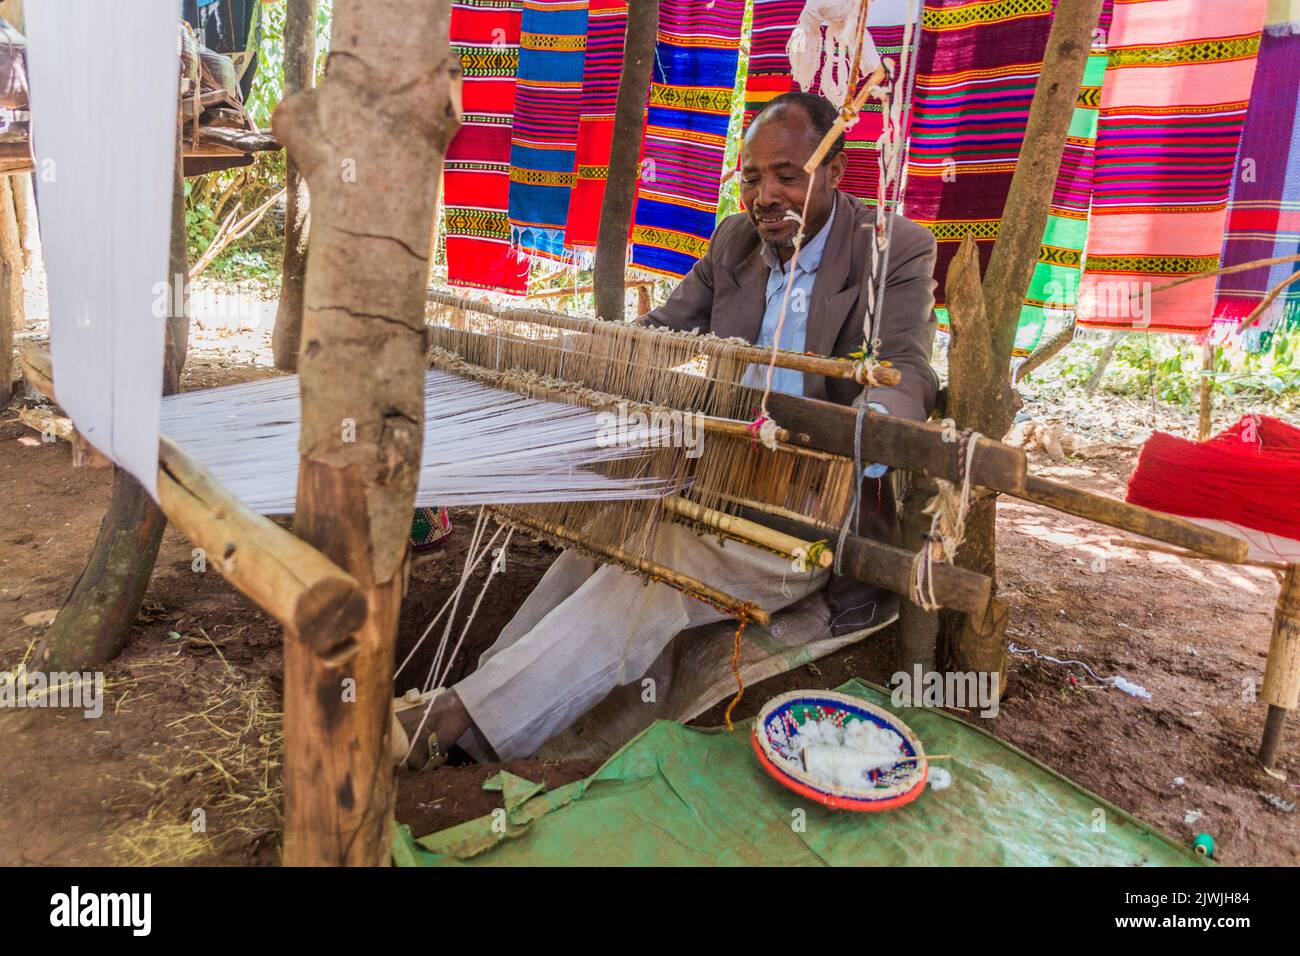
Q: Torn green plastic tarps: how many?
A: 1